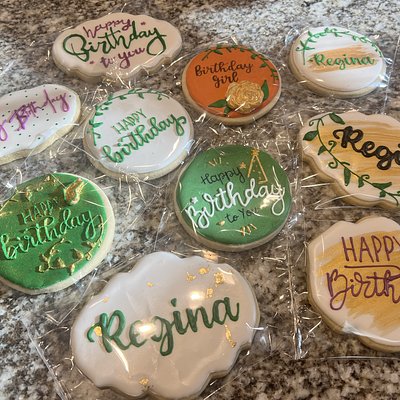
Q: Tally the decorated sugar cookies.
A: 10